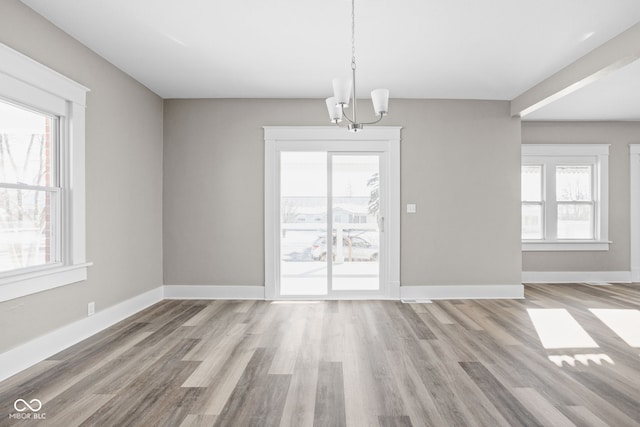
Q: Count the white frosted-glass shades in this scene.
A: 3